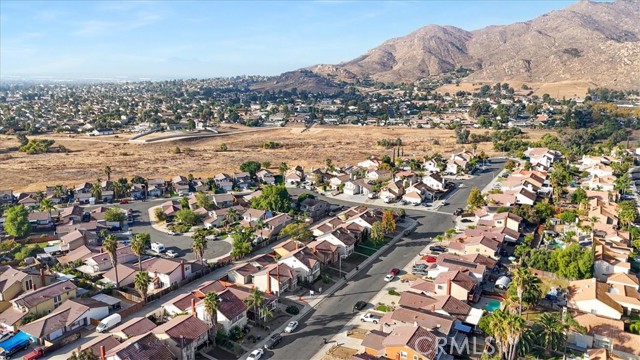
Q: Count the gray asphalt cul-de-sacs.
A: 1